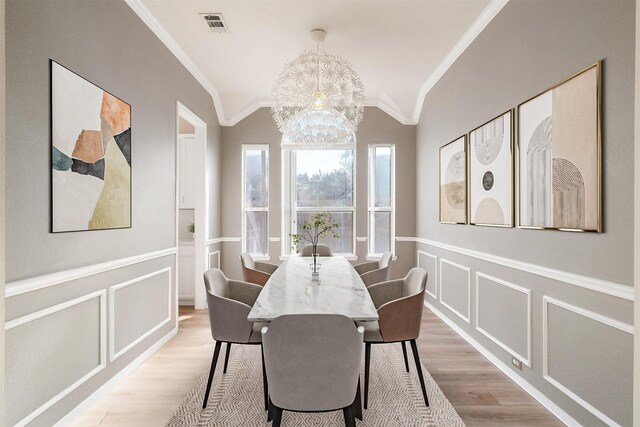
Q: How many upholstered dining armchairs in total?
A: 6